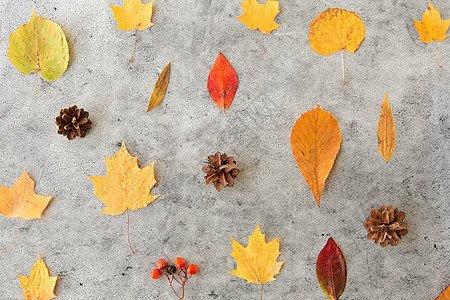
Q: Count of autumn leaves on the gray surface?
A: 15